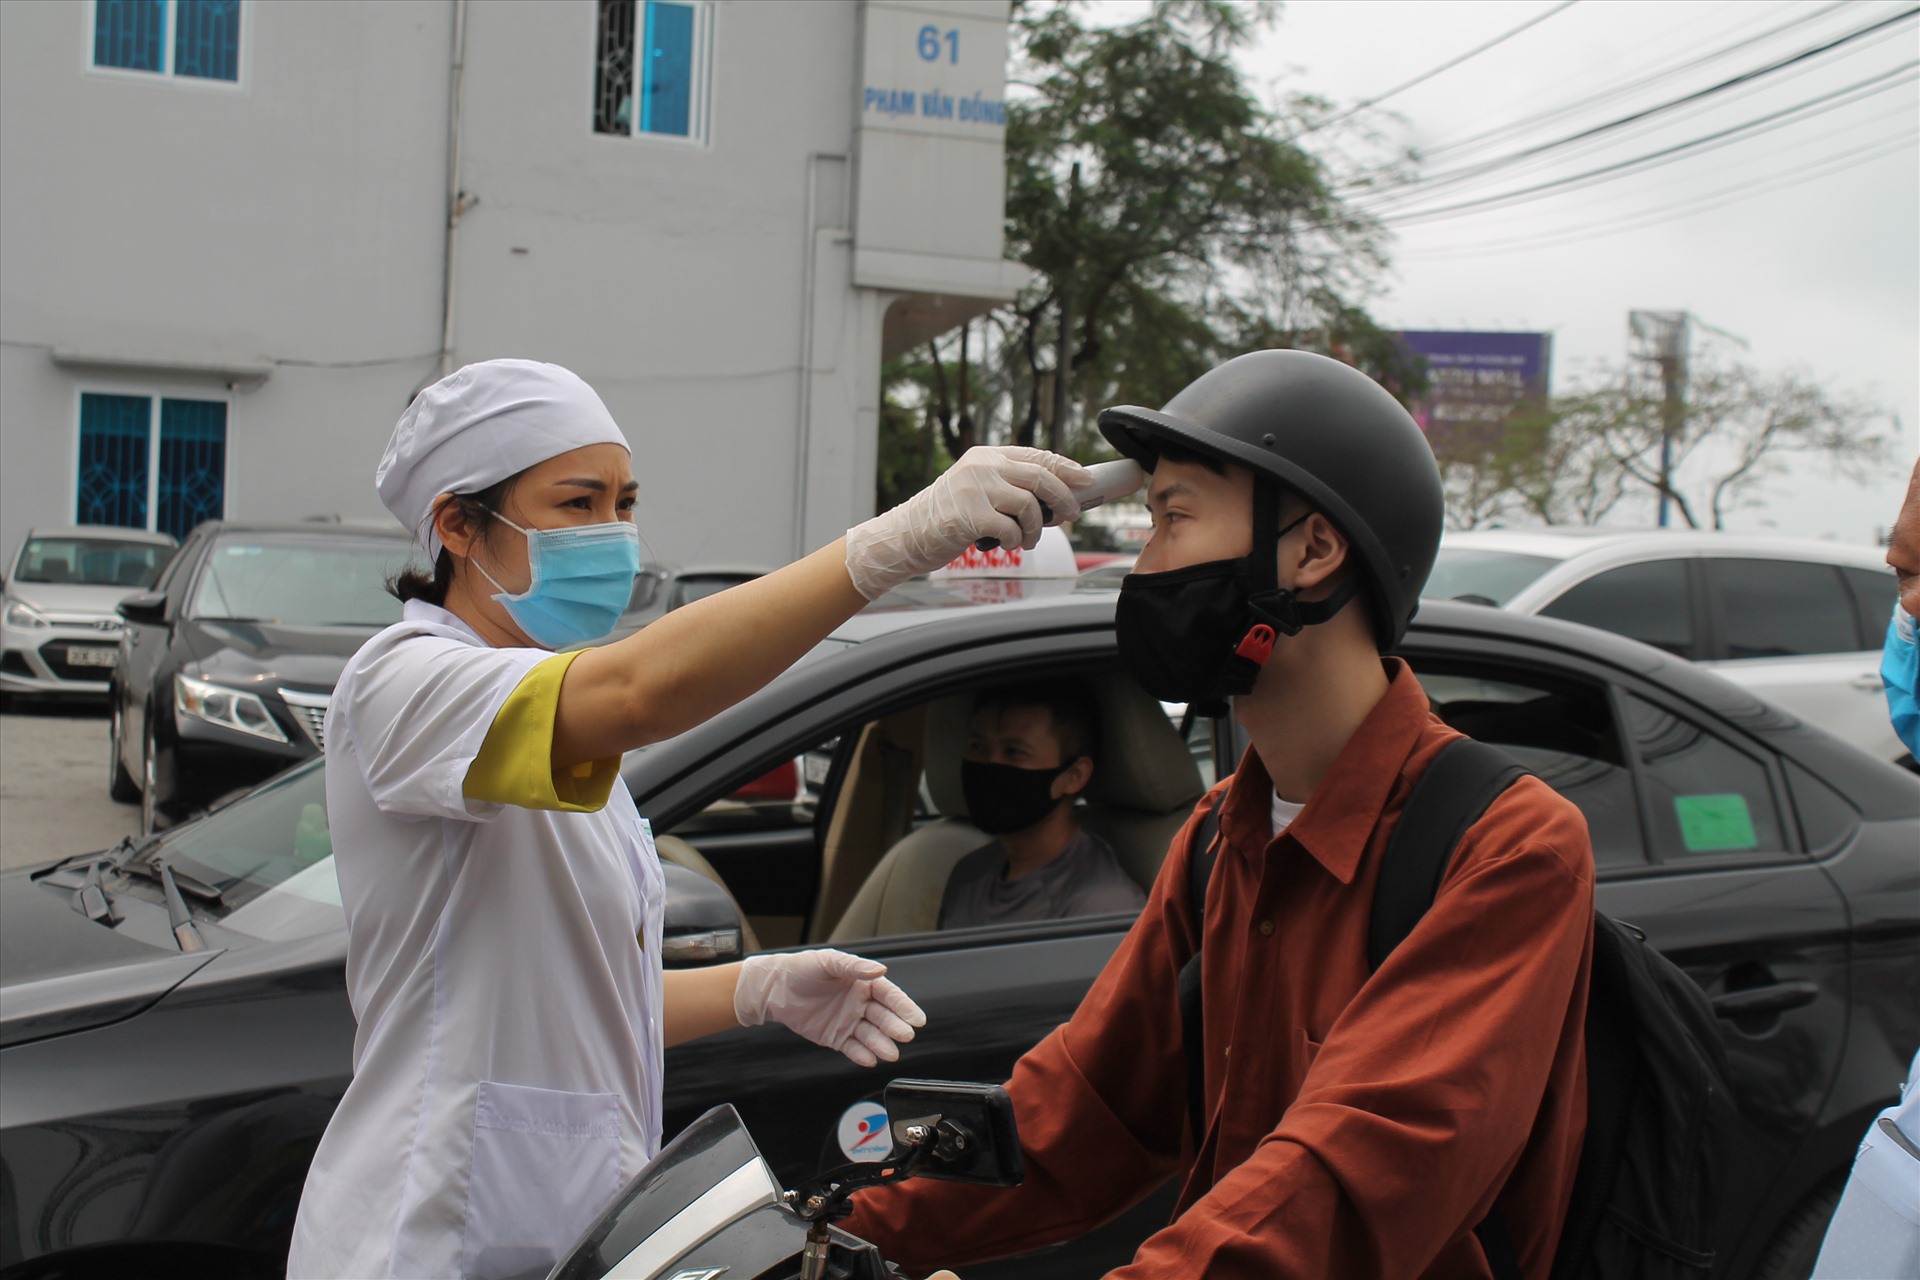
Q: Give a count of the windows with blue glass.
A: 3